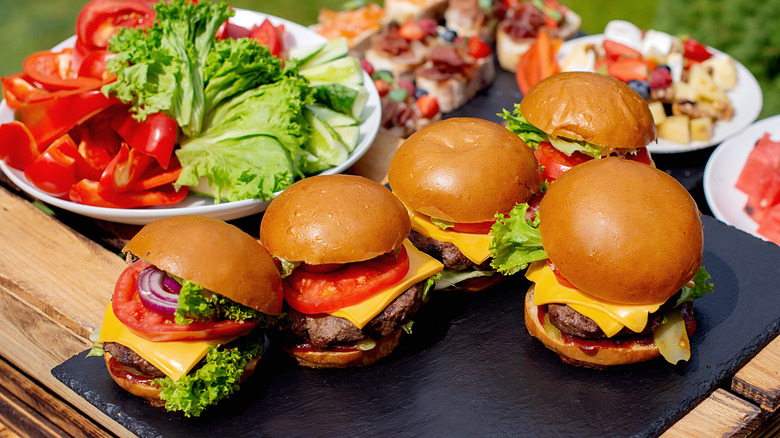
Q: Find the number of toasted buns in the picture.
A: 5